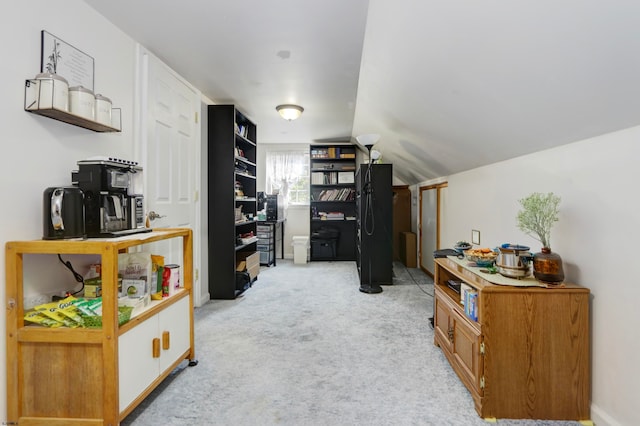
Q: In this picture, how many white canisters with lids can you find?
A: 3